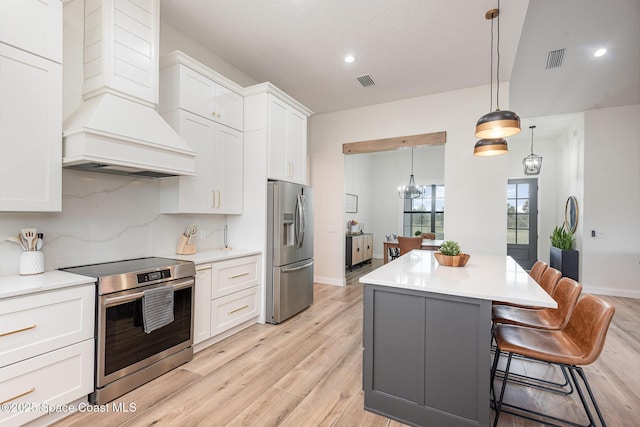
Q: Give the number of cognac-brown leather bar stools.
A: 4